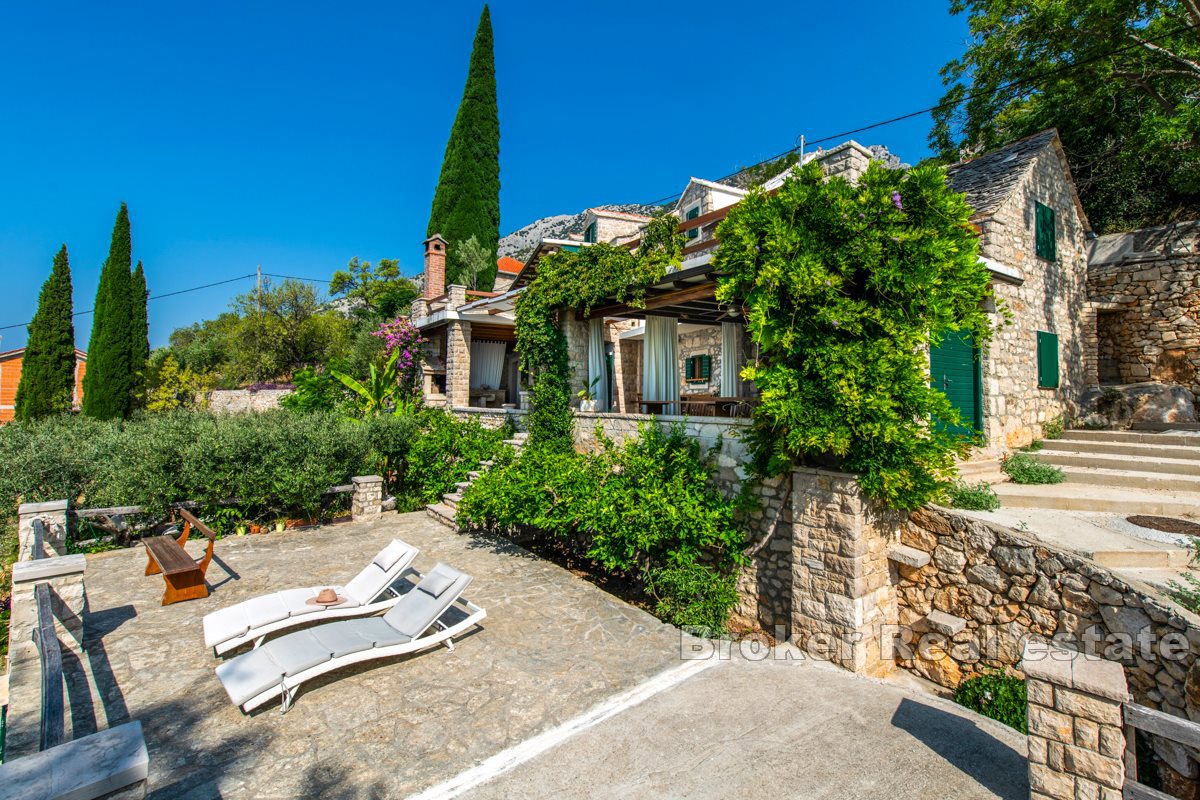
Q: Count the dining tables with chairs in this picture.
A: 1